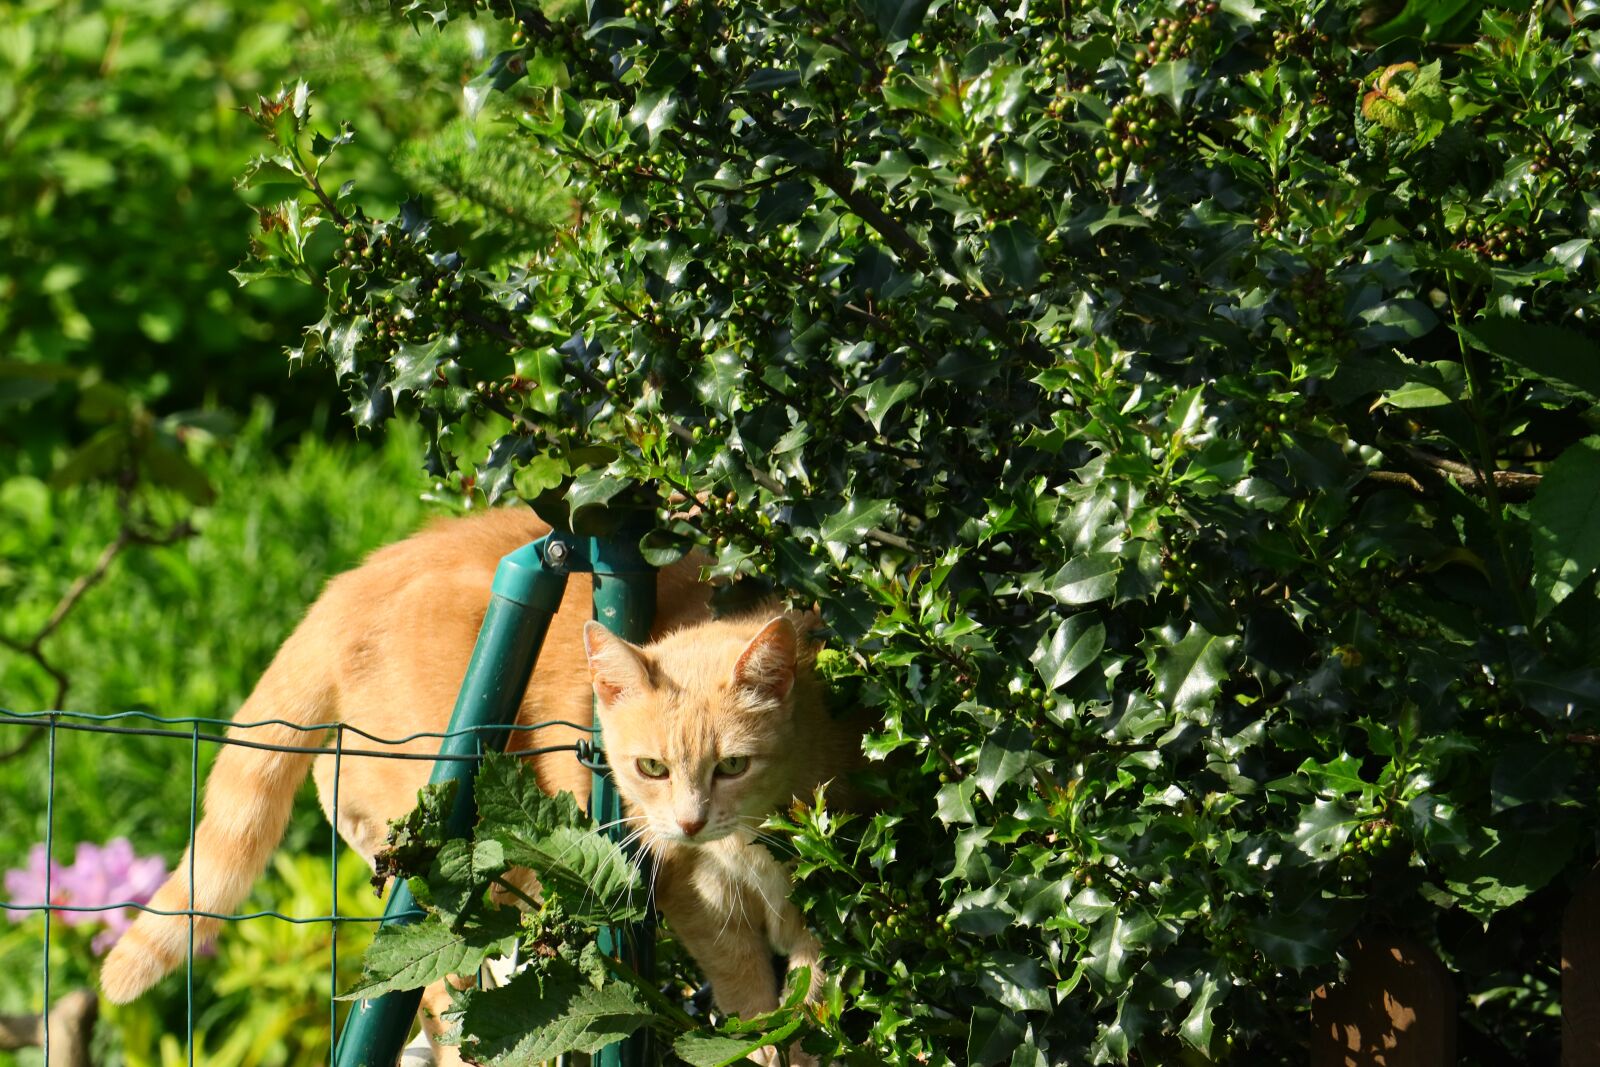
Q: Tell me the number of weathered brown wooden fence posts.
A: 2